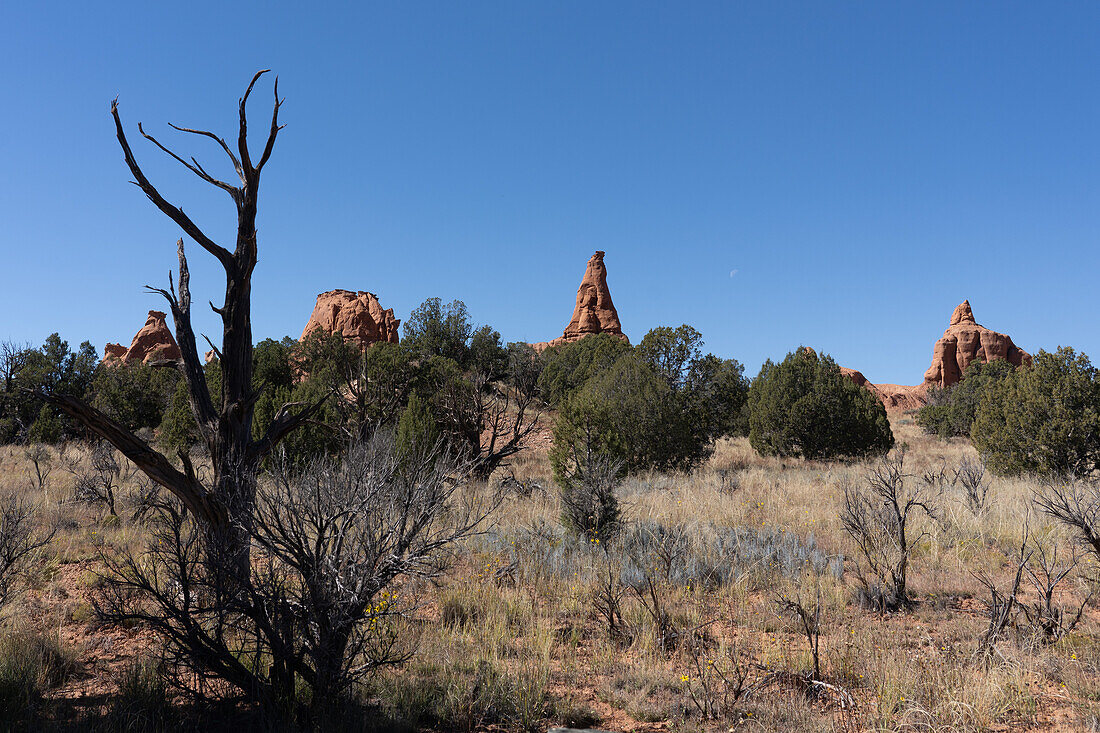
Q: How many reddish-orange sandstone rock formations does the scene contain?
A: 4